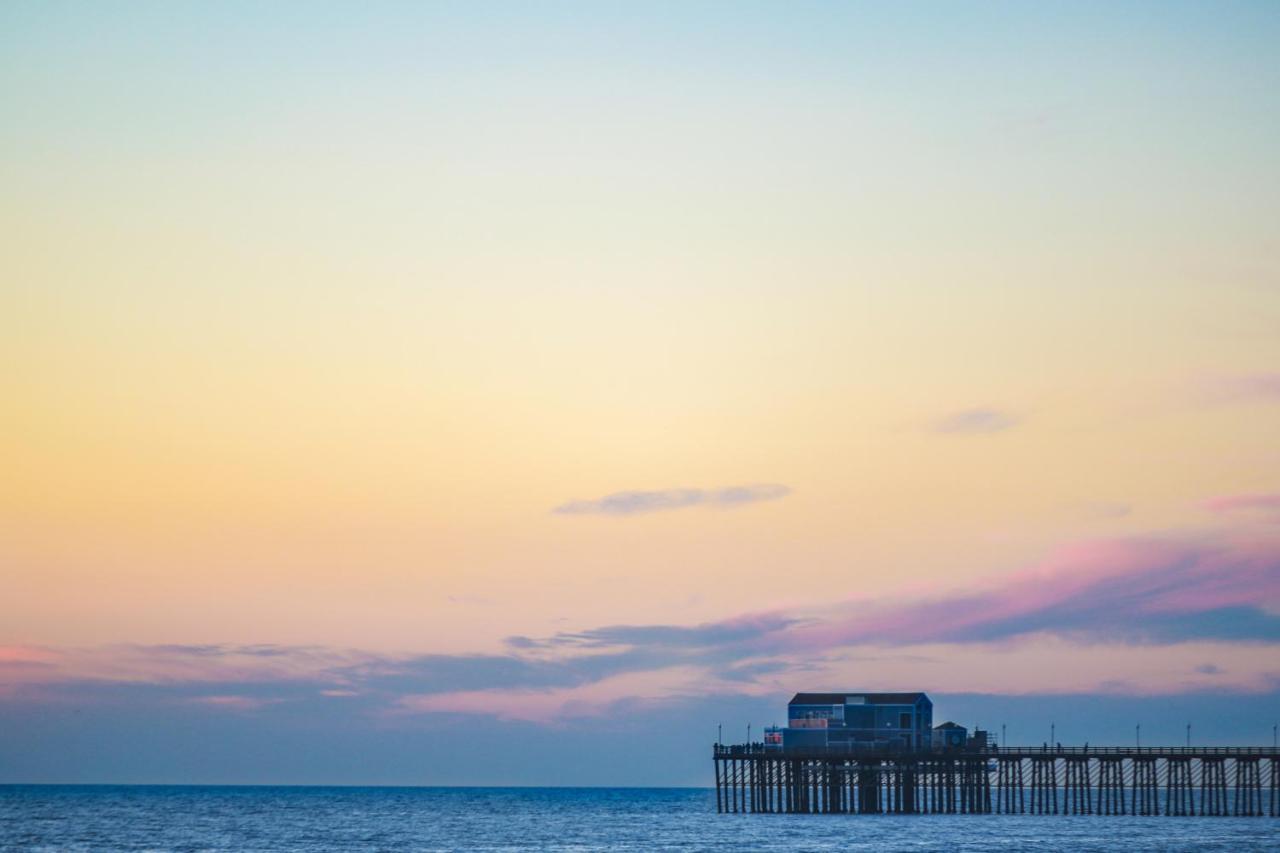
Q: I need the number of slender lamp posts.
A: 7